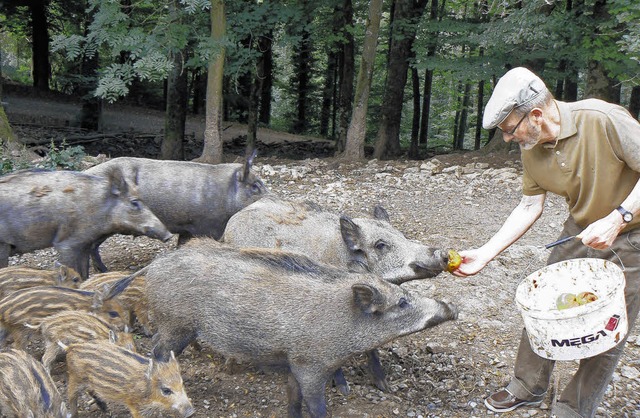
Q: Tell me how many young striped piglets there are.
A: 6